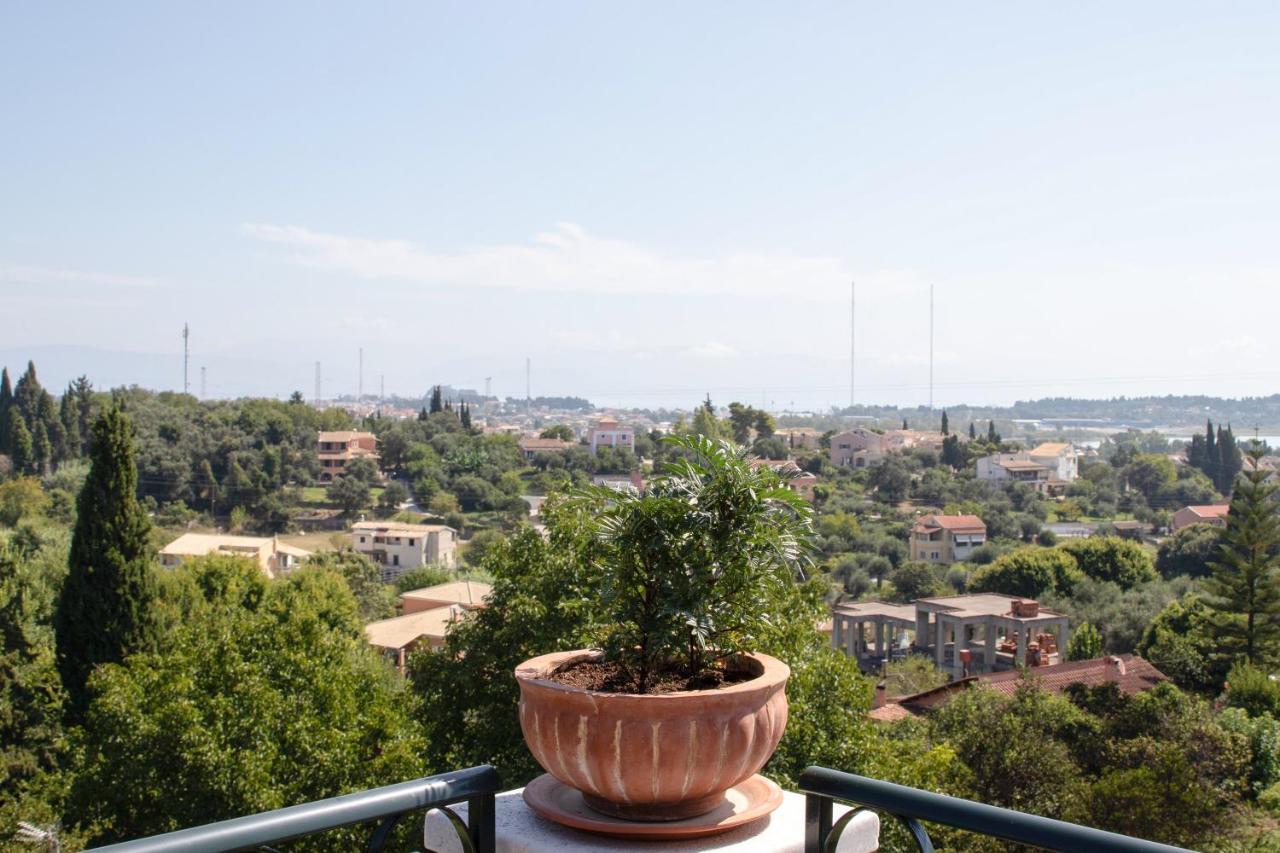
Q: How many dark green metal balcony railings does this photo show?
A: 2